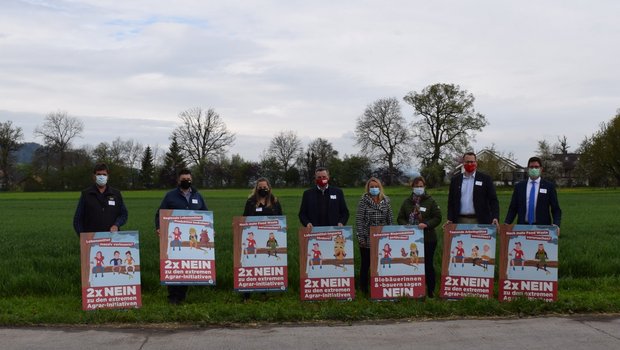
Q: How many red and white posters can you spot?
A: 7